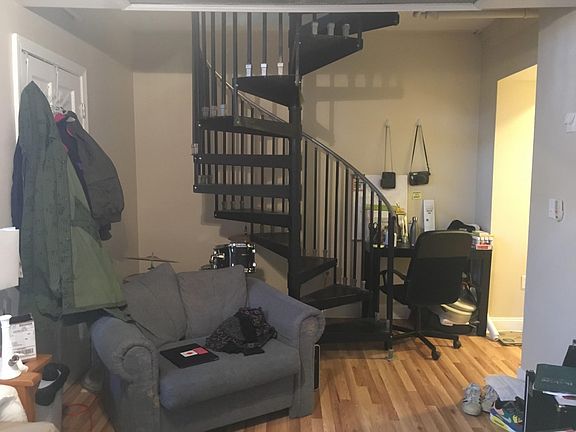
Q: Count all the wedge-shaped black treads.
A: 11